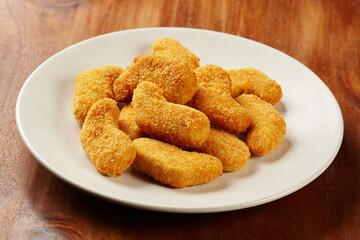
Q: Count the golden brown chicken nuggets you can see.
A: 11